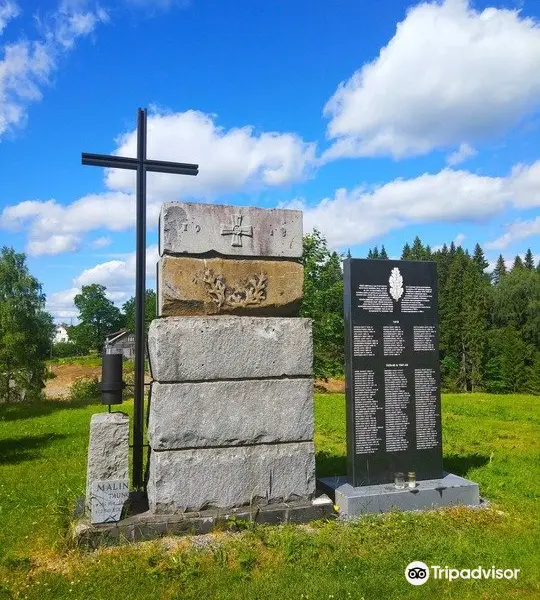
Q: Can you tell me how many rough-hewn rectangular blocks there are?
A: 5